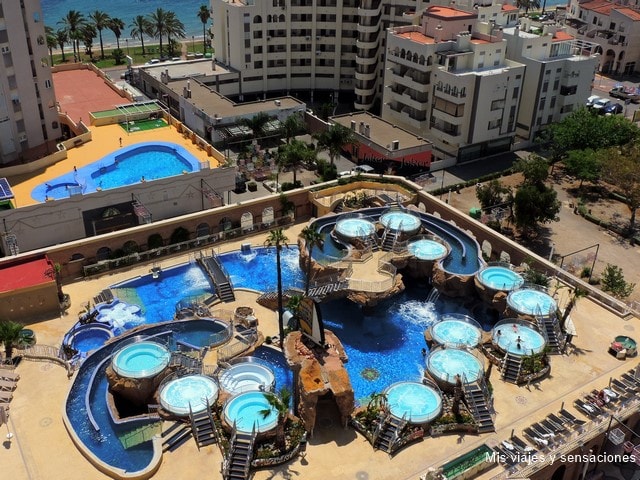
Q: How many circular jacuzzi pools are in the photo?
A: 13